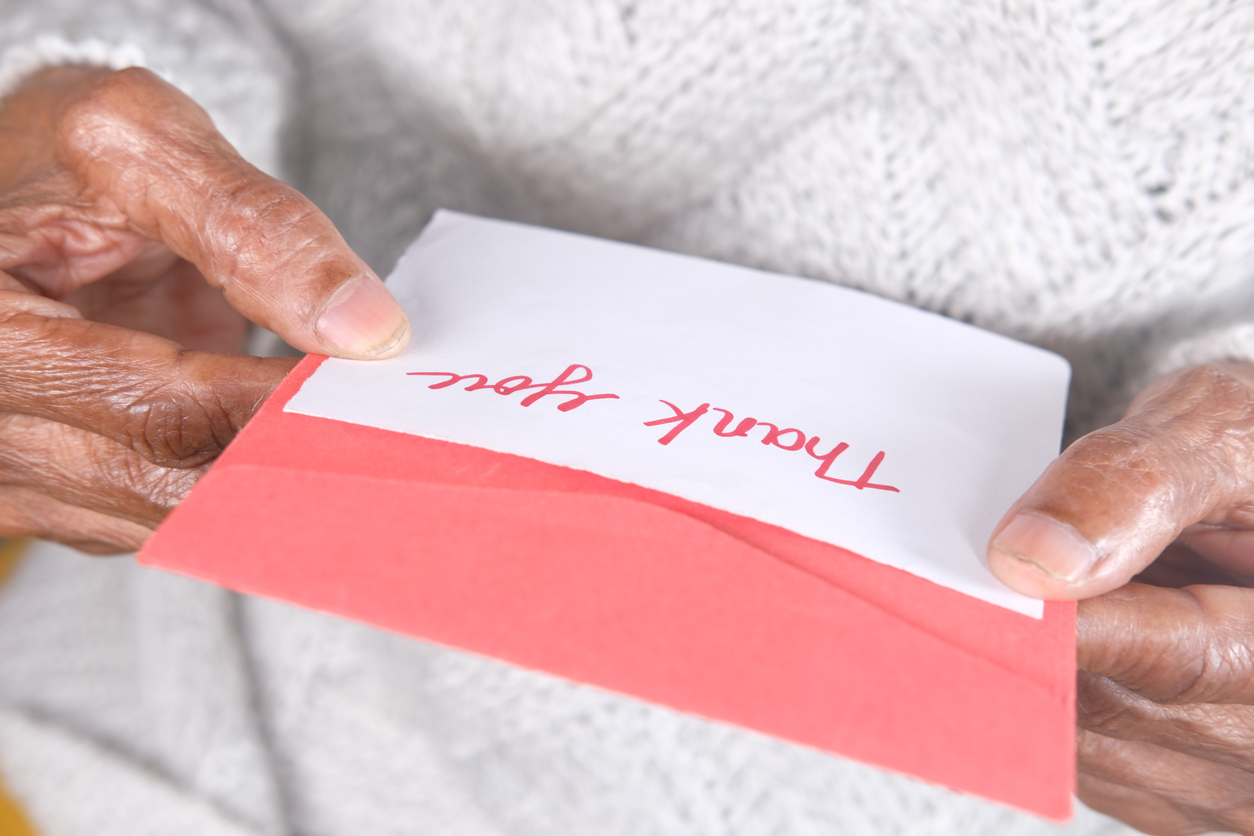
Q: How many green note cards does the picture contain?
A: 0